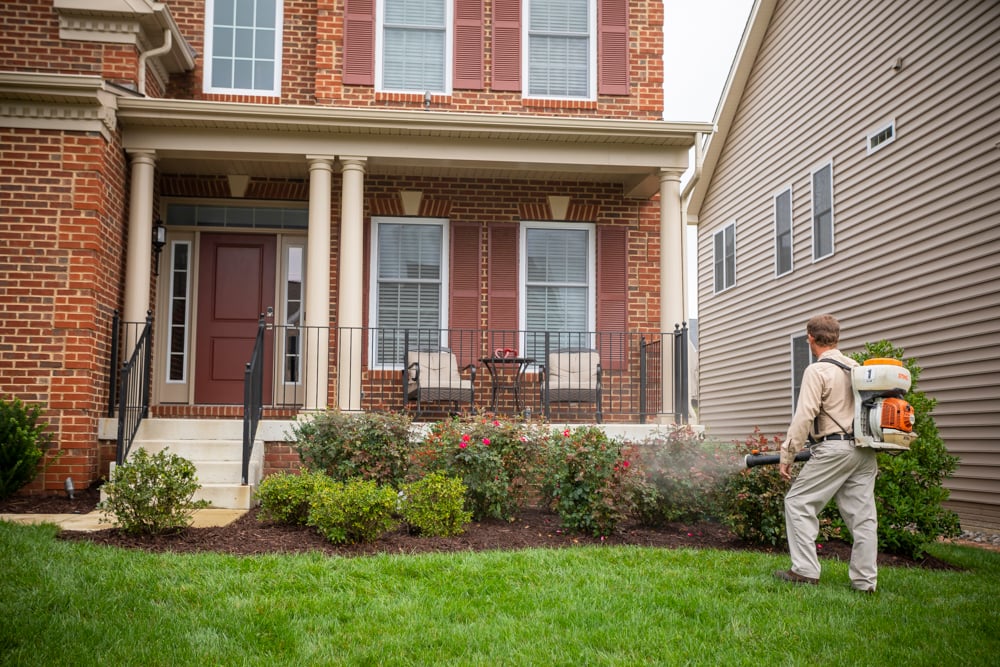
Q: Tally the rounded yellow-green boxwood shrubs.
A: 3